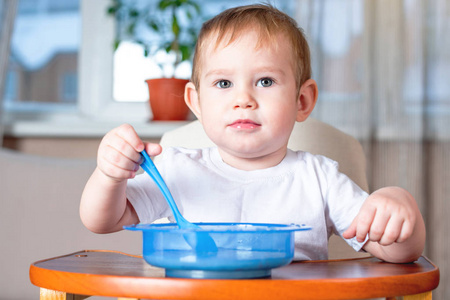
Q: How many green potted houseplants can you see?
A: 1